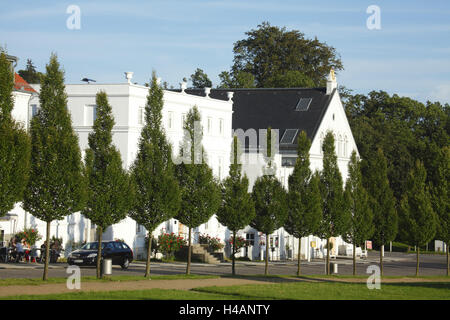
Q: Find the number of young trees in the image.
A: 13